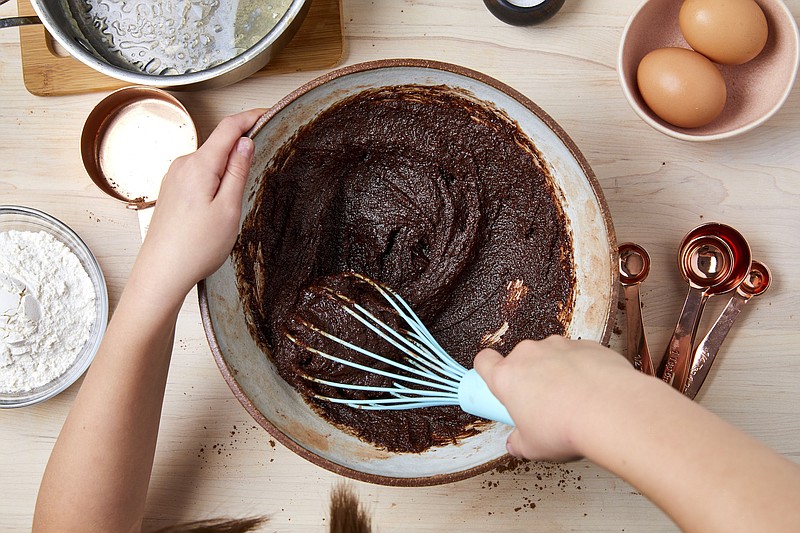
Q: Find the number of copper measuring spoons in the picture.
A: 4